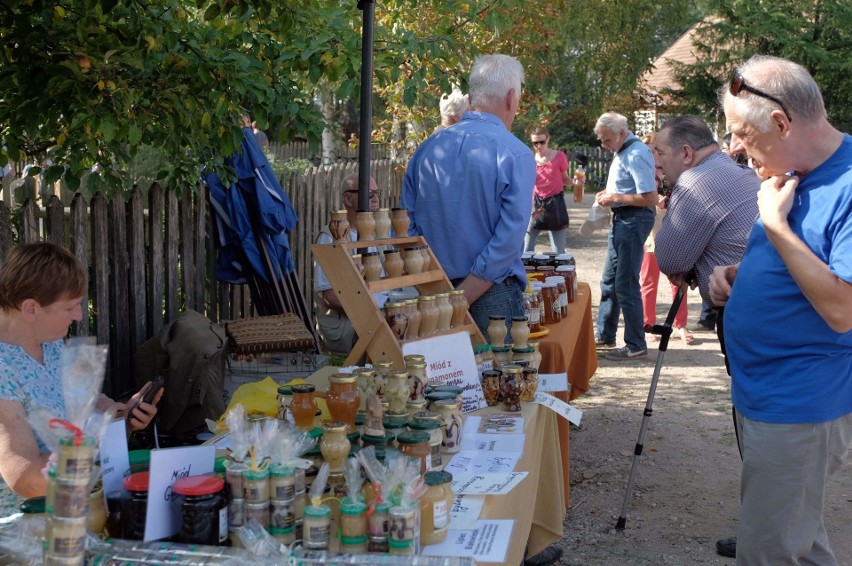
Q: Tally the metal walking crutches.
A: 1